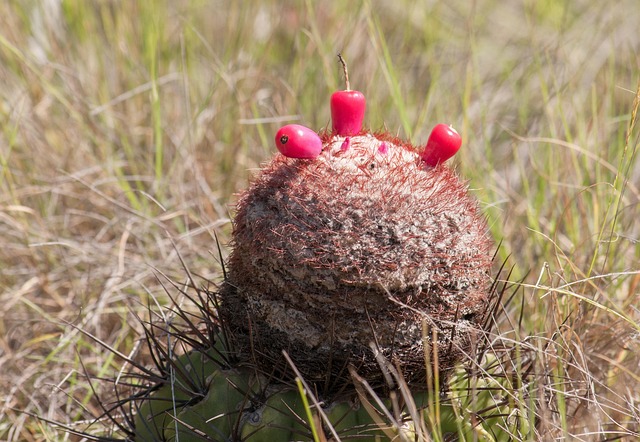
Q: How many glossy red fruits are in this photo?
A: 3